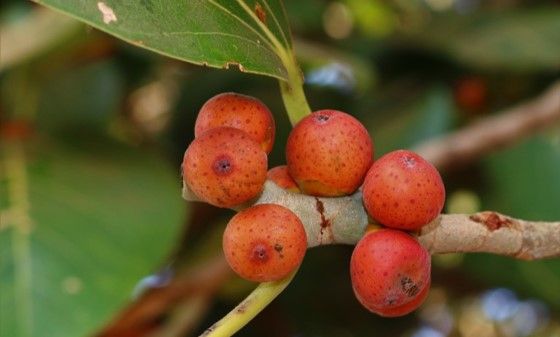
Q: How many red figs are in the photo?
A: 7